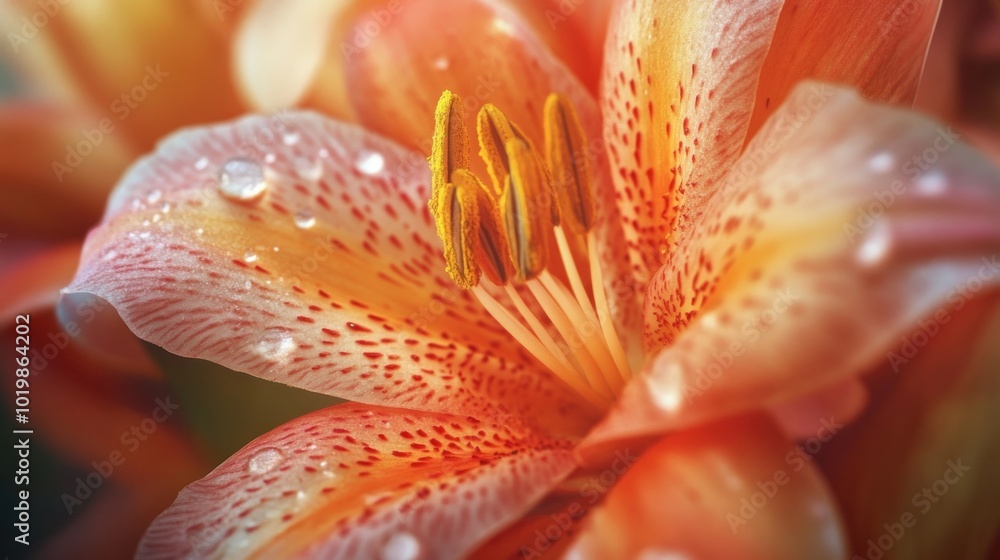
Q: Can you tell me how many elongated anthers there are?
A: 6